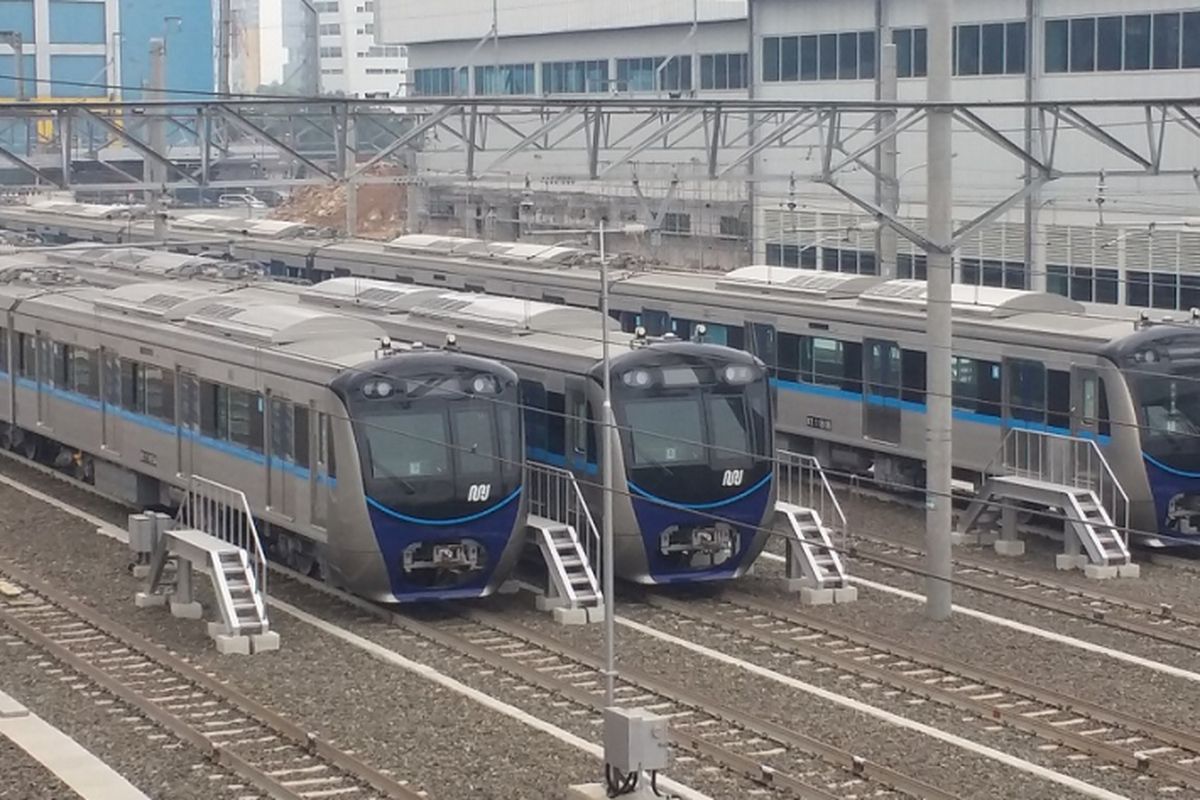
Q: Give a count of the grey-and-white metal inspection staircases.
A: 4